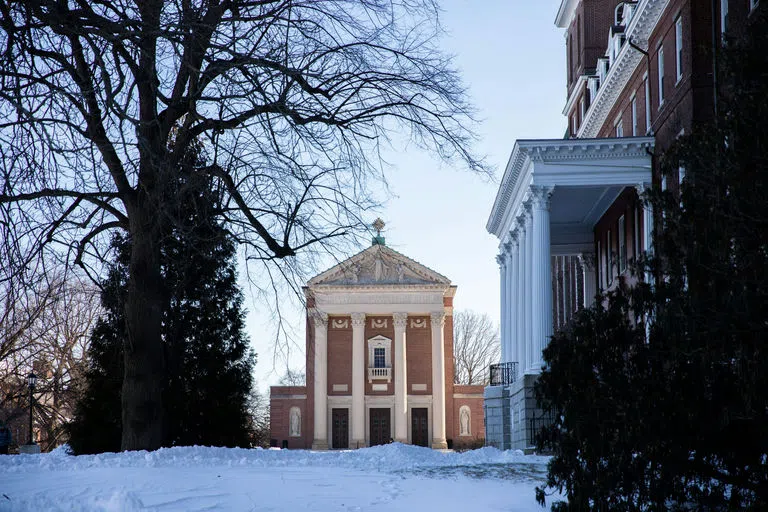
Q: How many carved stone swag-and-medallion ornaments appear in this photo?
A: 3